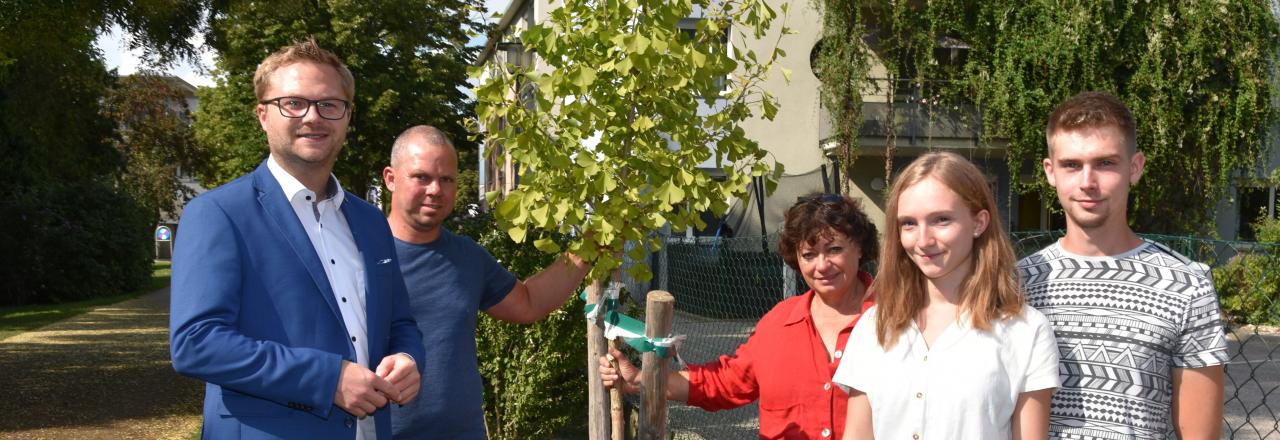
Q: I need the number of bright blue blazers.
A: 1